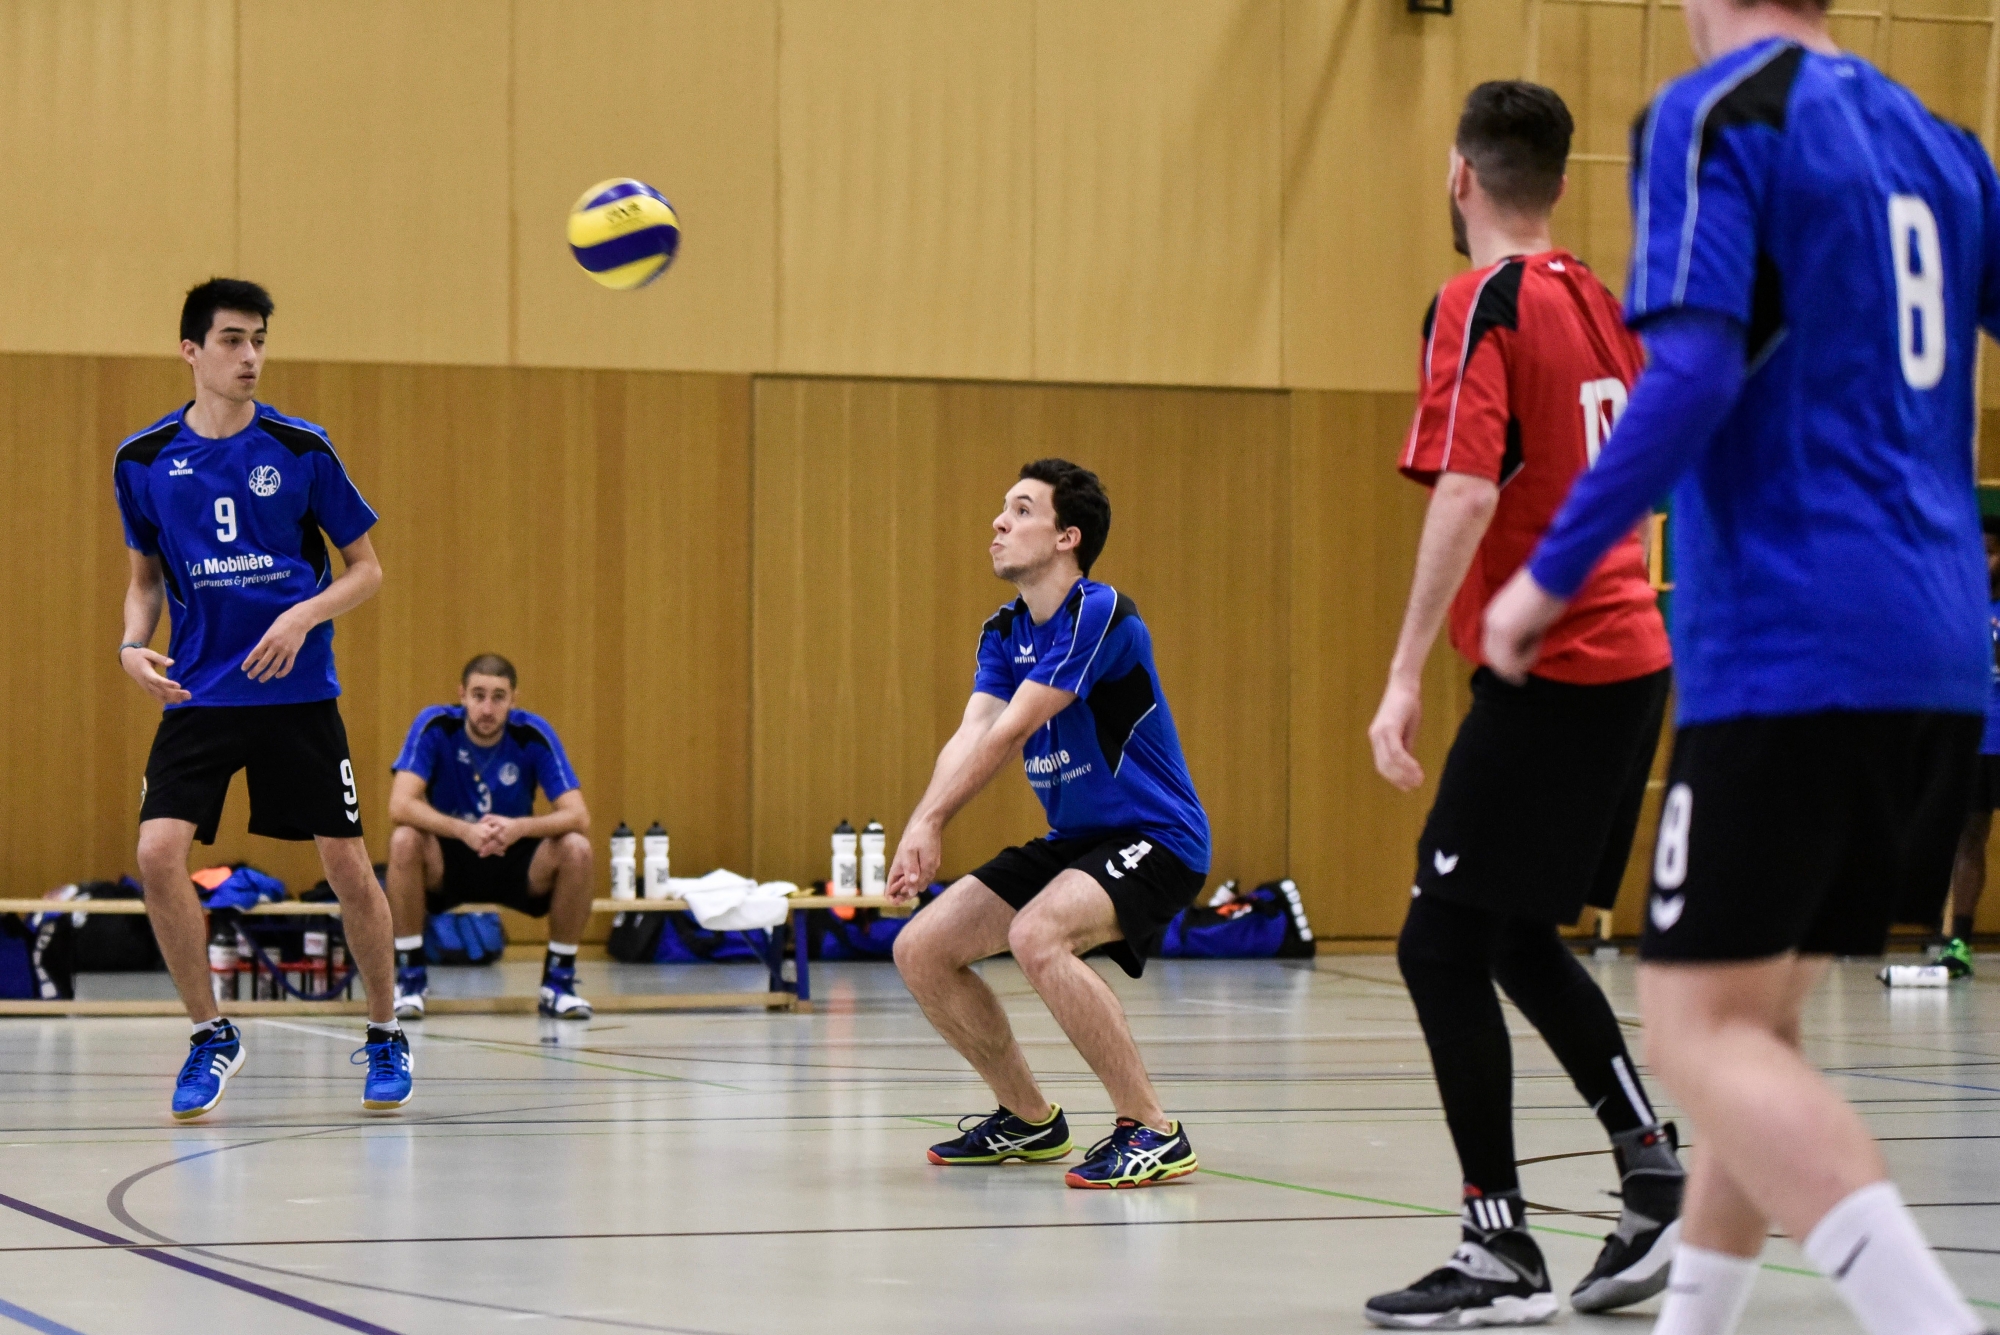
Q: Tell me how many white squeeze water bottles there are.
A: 5